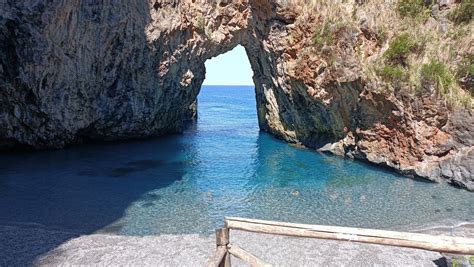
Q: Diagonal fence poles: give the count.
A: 2